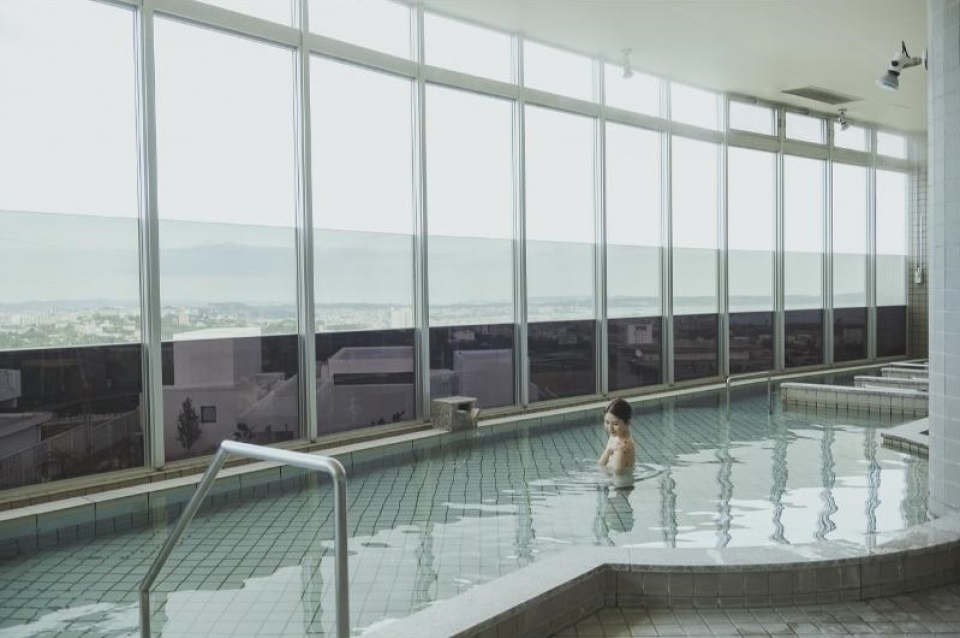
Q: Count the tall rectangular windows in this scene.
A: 11